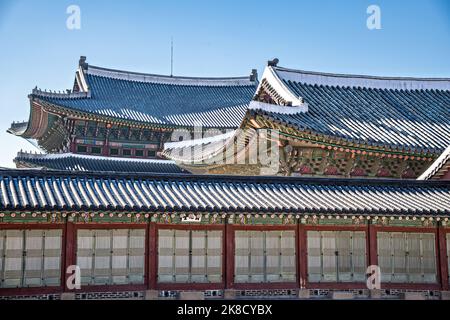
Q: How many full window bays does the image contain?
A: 5